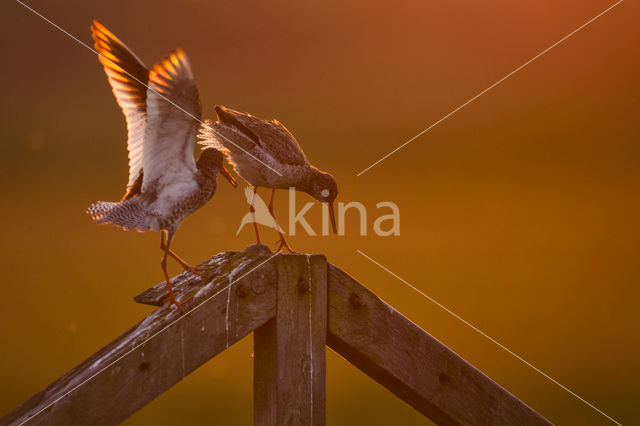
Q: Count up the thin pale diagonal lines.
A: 4